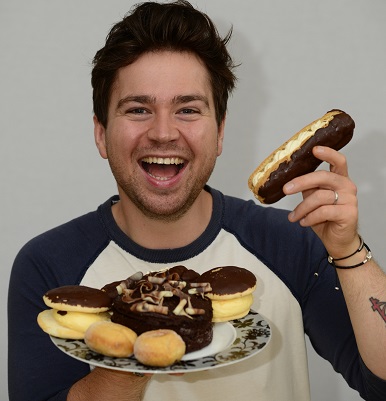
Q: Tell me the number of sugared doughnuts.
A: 2